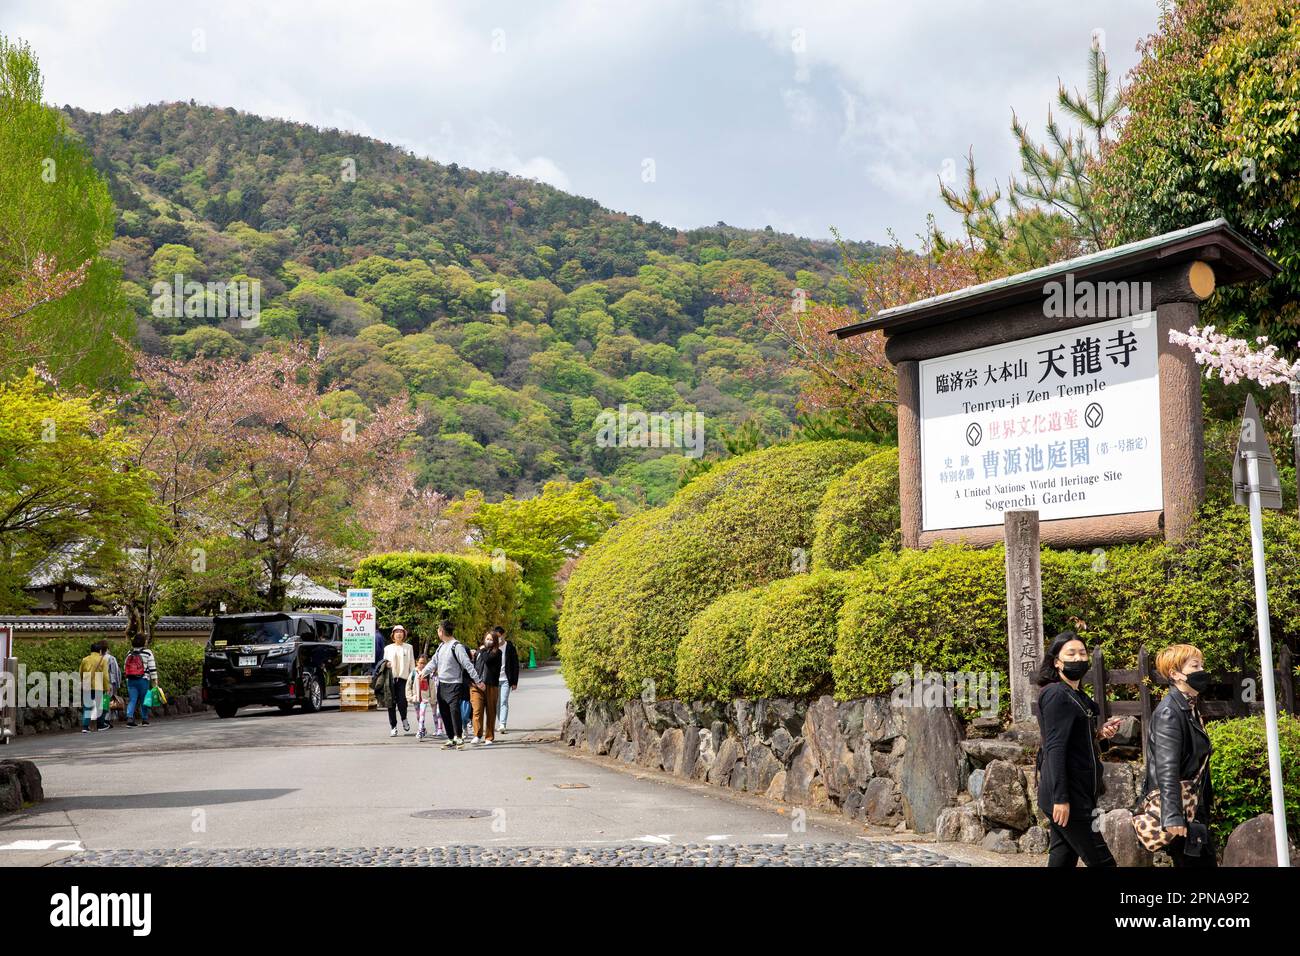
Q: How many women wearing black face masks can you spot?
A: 2